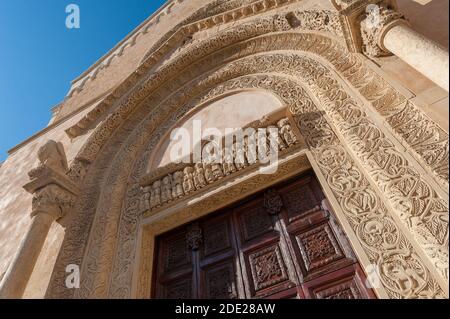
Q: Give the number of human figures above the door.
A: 13